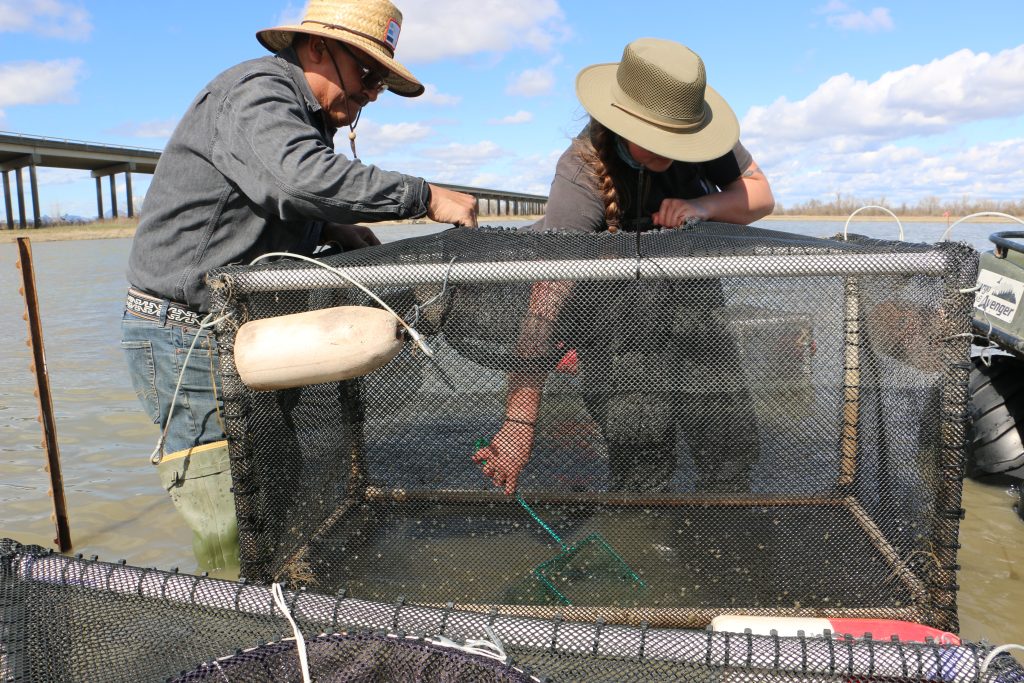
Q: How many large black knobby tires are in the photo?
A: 1